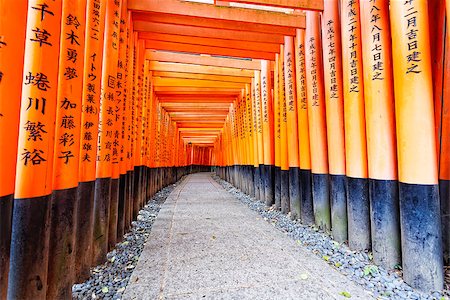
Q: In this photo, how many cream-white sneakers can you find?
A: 0